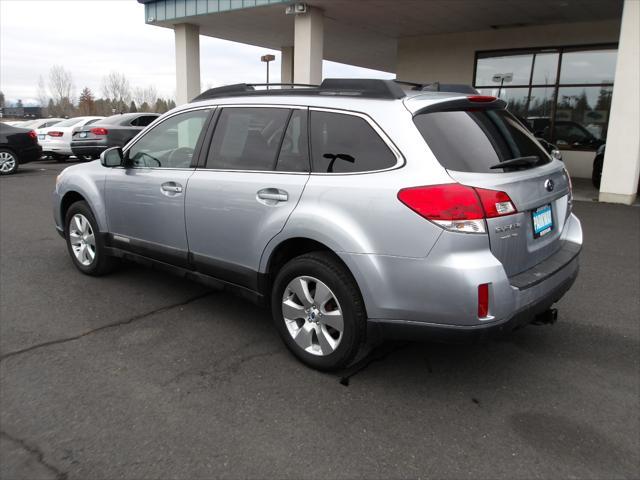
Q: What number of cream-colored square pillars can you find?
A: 4